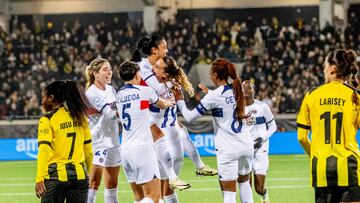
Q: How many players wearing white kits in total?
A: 6